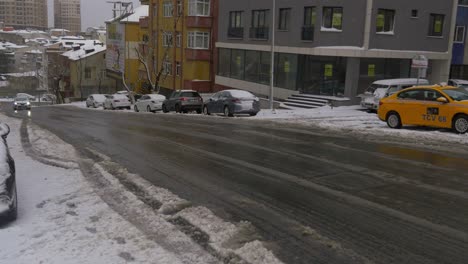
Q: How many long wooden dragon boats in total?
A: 0